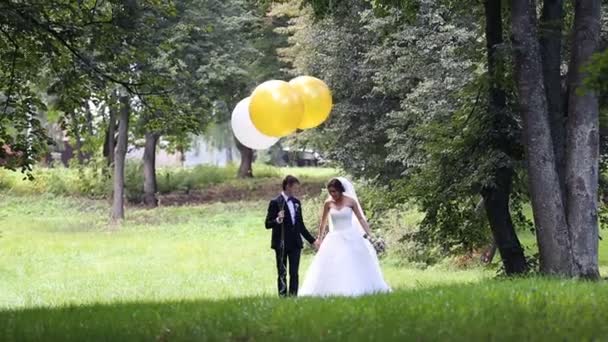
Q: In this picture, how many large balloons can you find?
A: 3